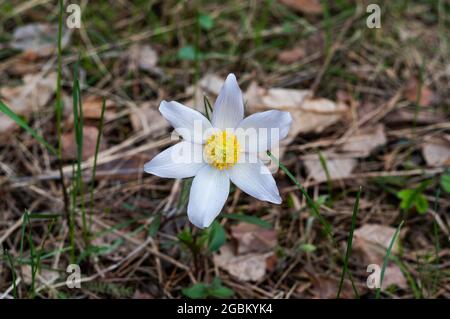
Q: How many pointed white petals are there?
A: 6